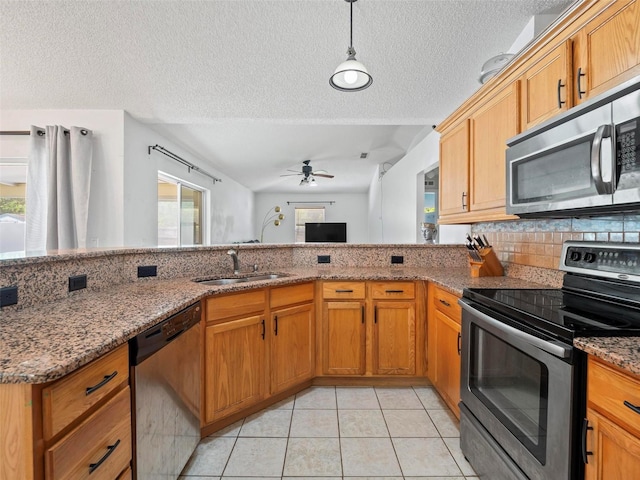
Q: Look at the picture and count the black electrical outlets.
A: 5